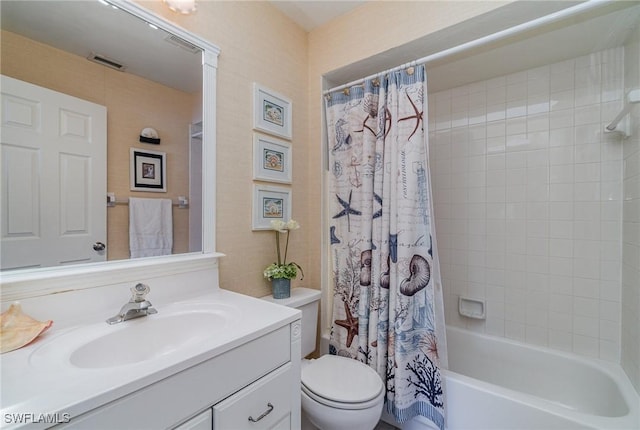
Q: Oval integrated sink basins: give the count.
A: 1